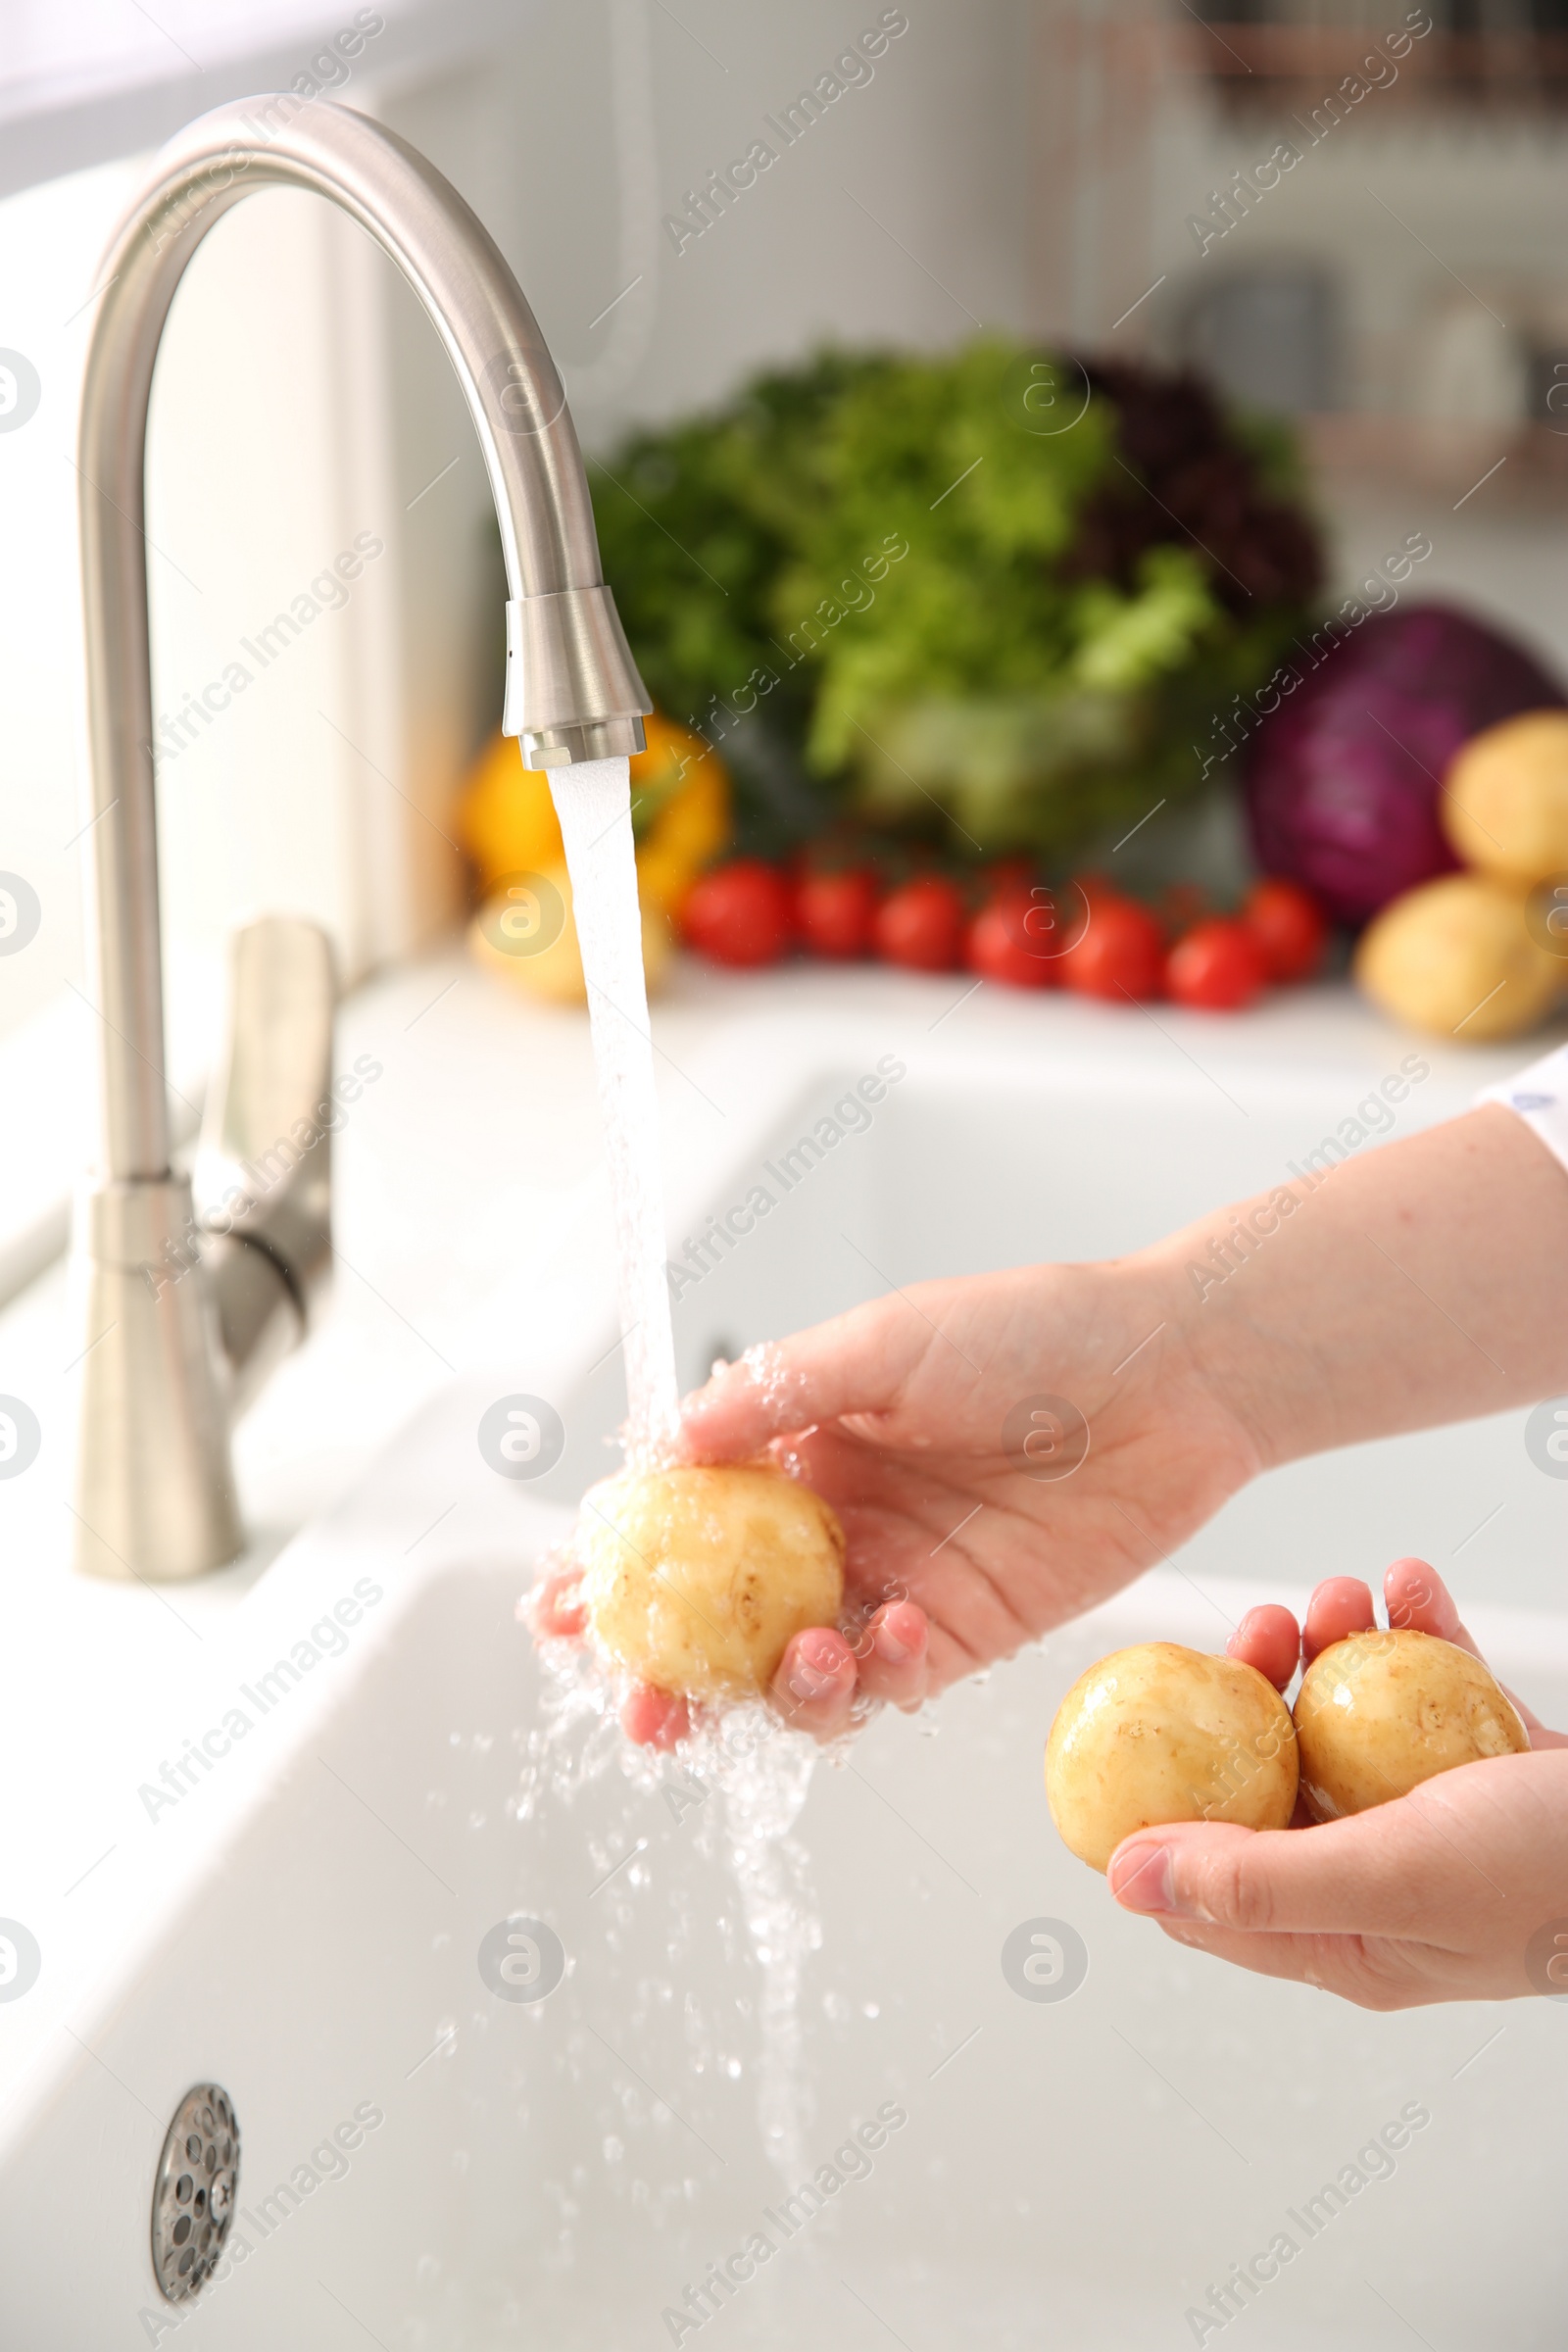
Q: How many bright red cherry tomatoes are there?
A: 7